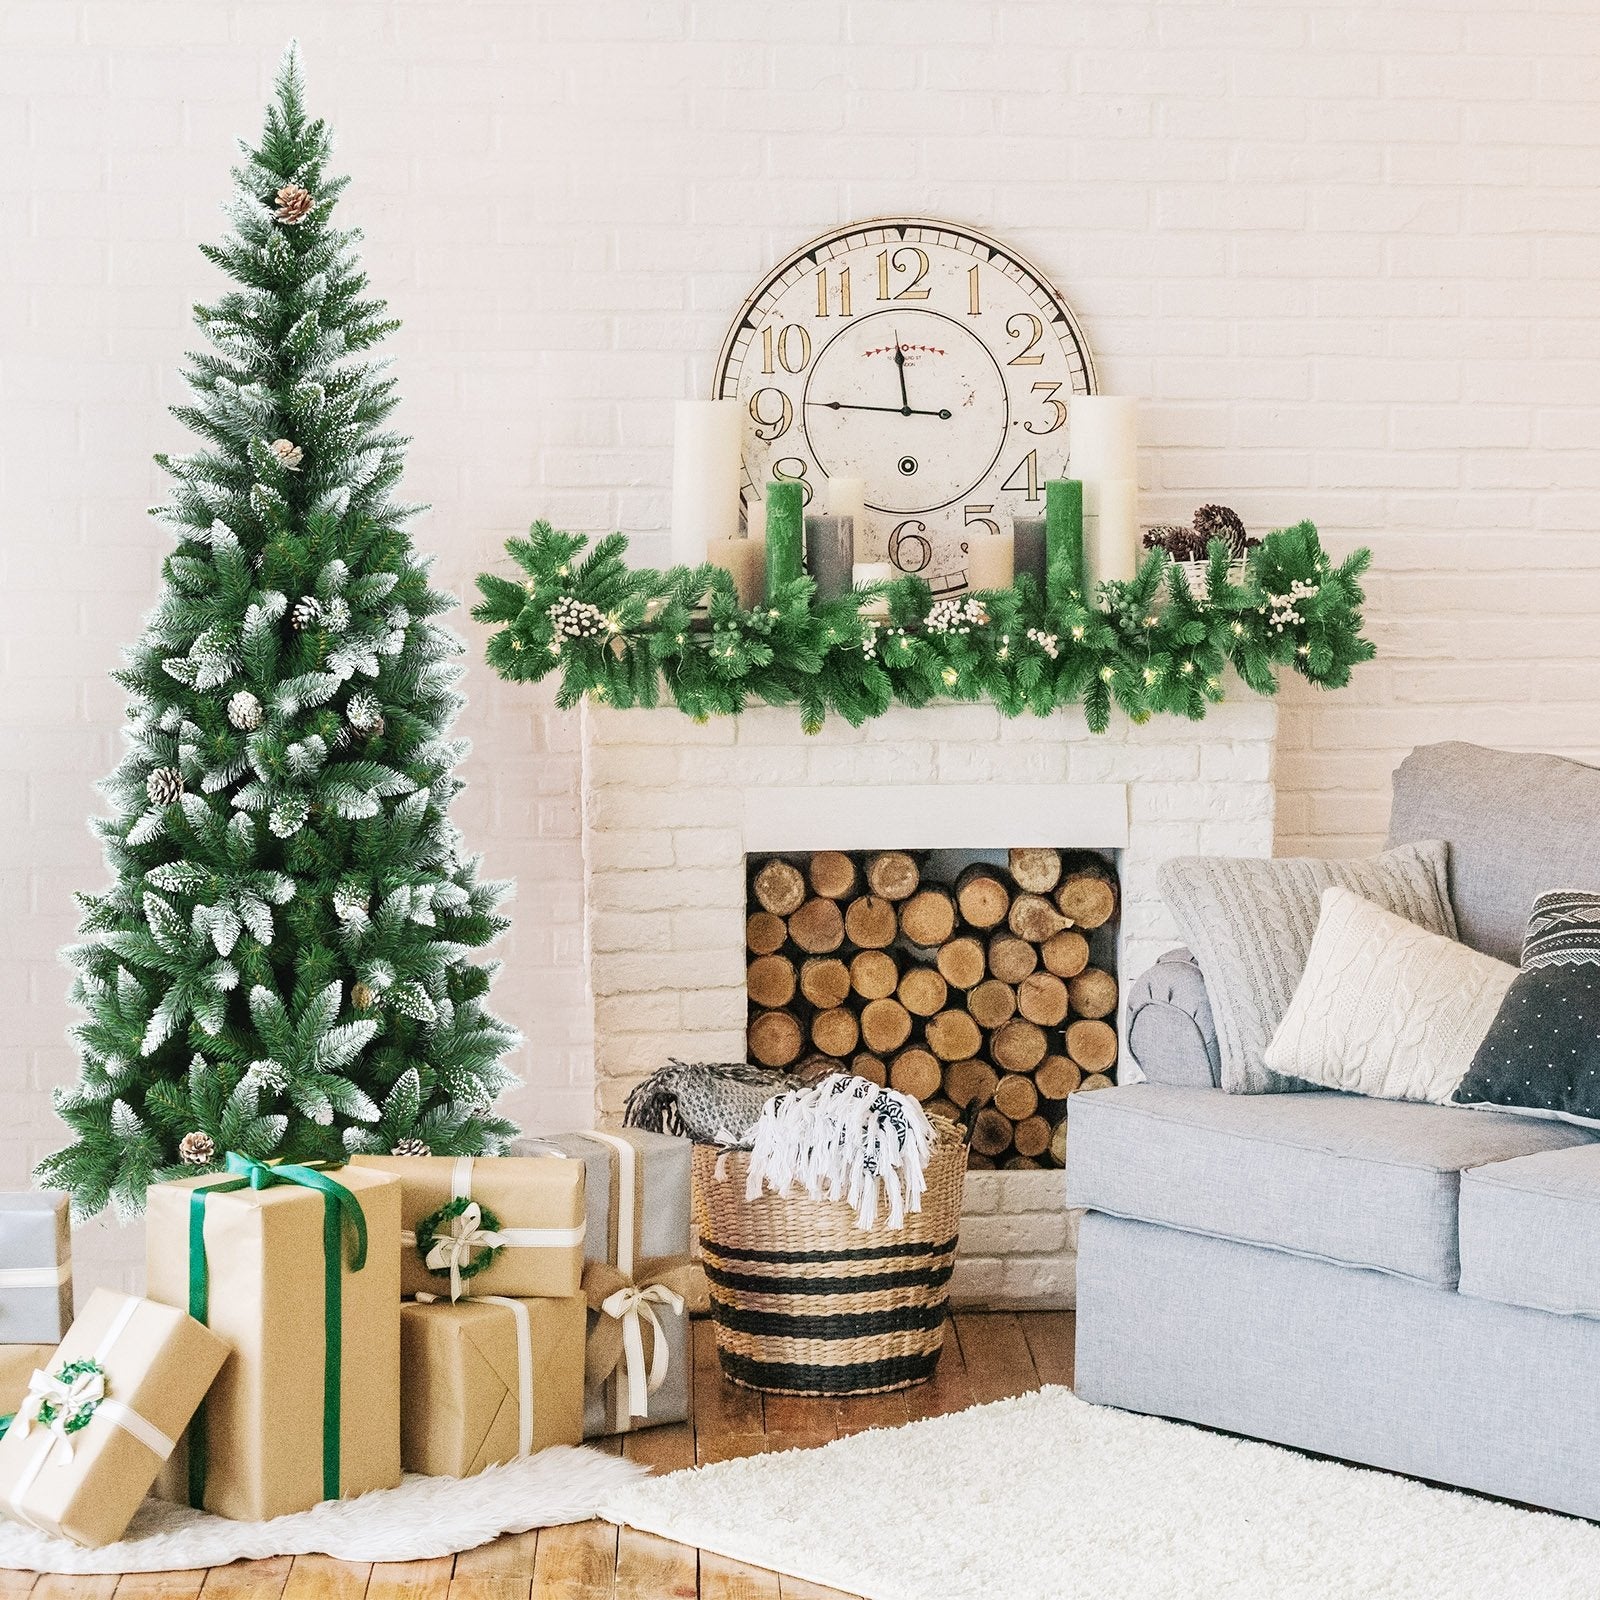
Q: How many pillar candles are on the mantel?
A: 12